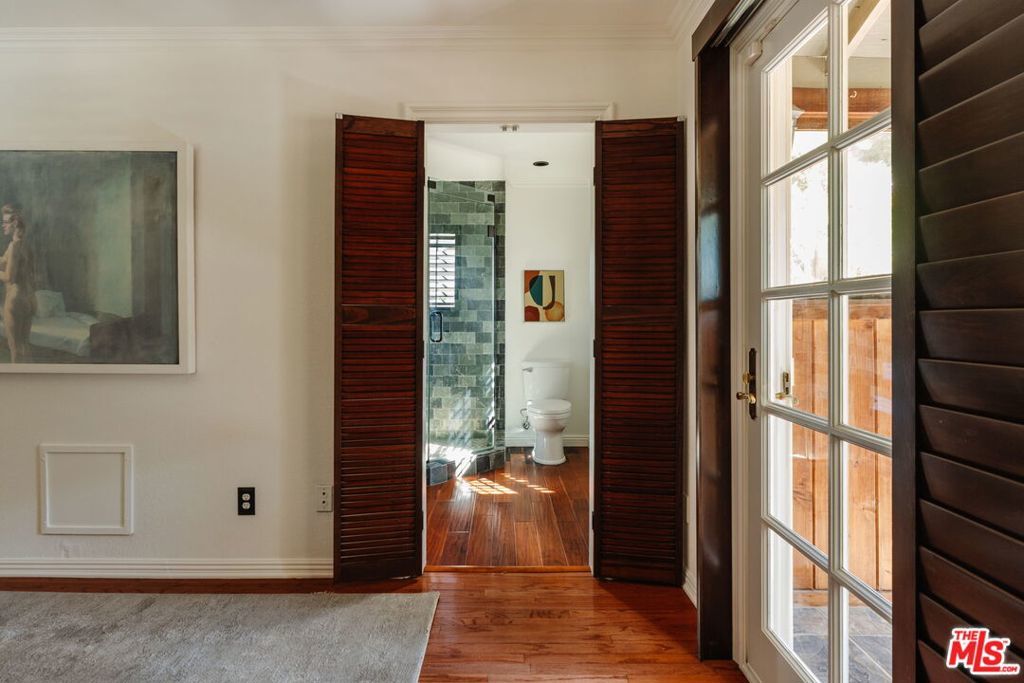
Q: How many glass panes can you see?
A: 10